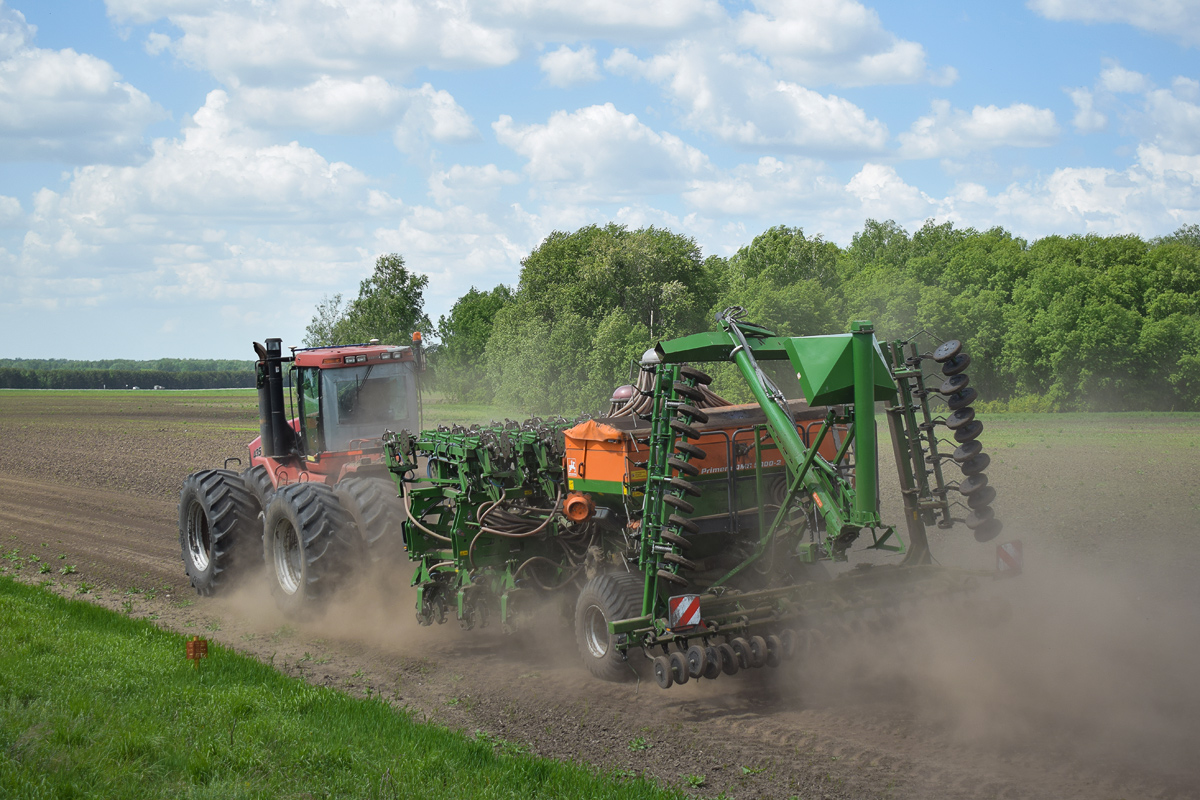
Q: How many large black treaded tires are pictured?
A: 5